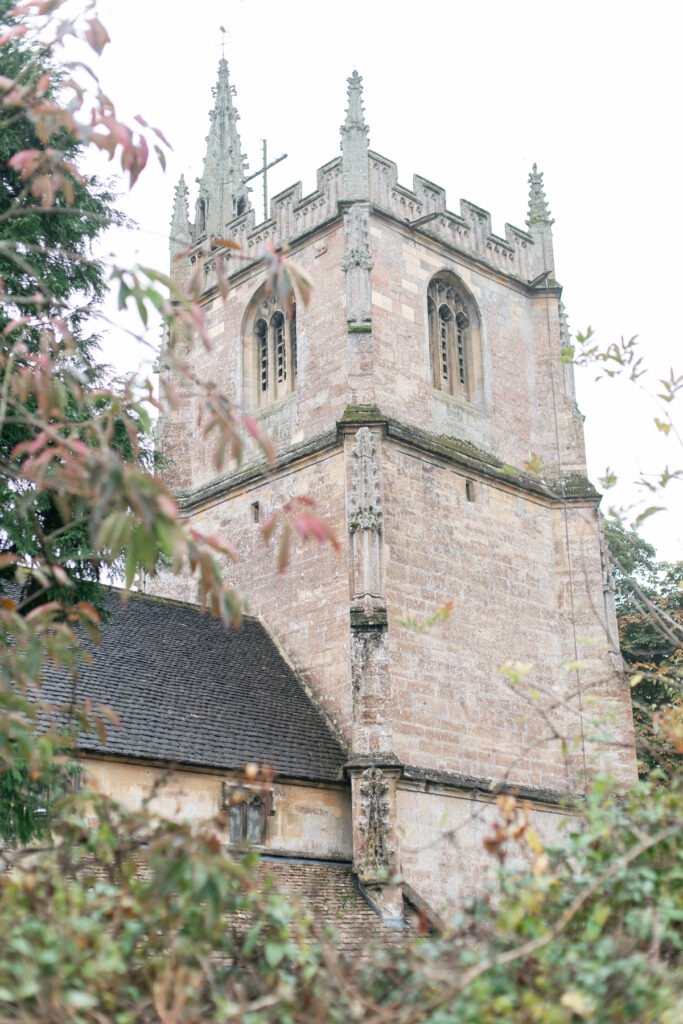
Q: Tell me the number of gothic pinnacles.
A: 4